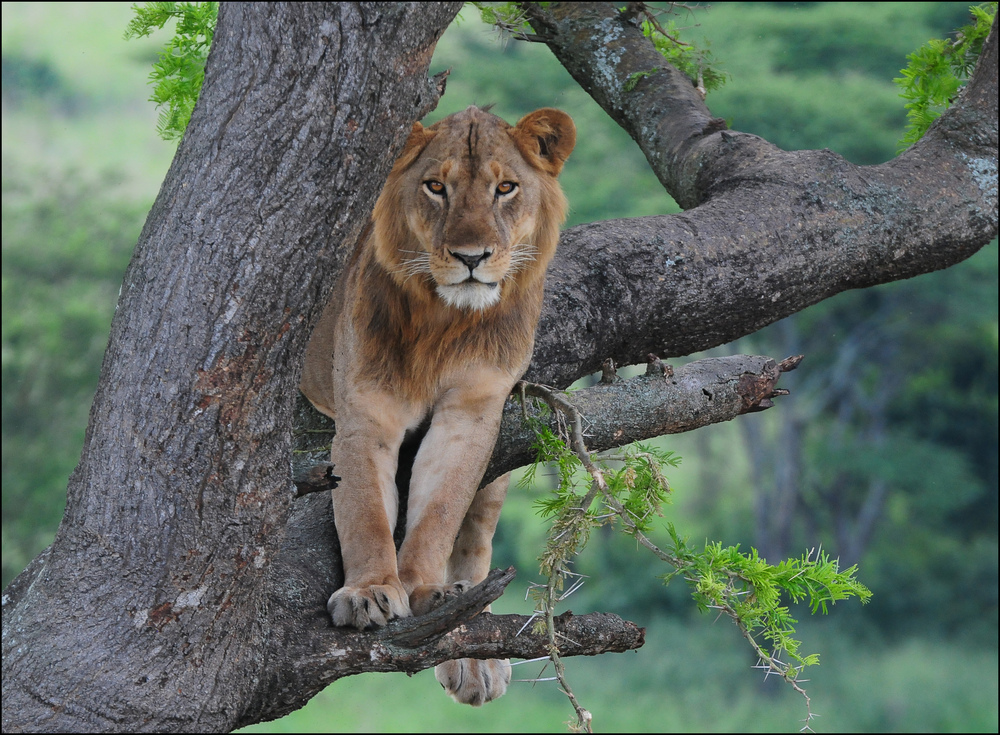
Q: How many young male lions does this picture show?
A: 1